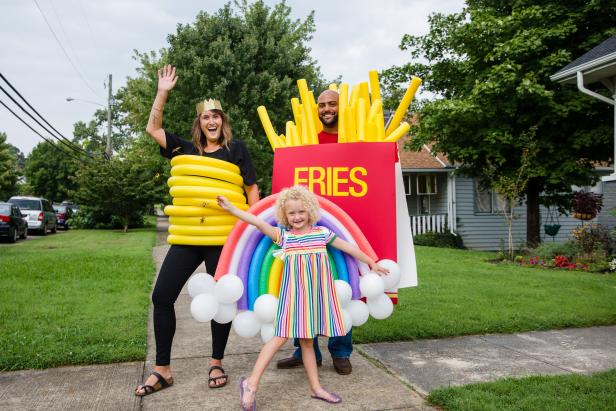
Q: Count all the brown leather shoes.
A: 2